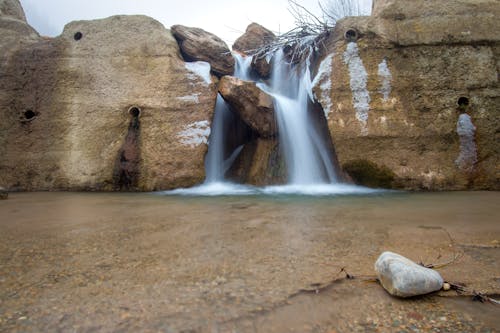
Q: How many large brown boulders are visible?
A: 3